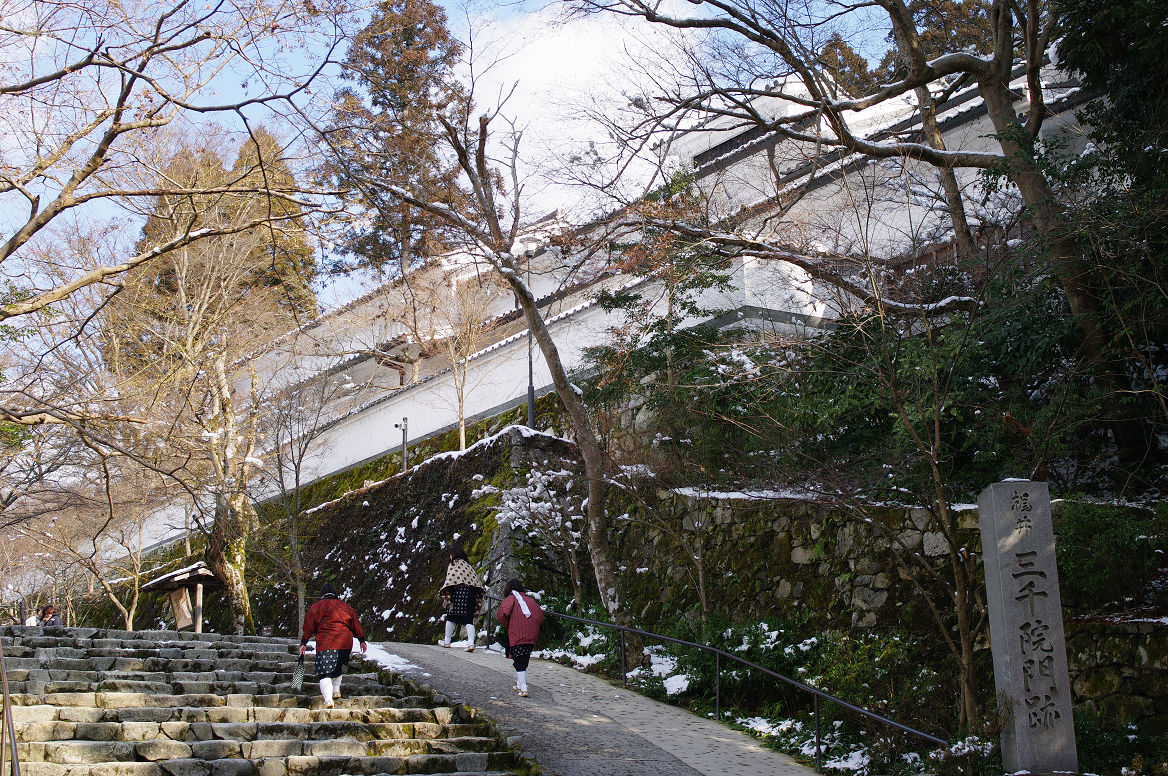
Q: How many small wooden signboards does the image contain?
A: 1